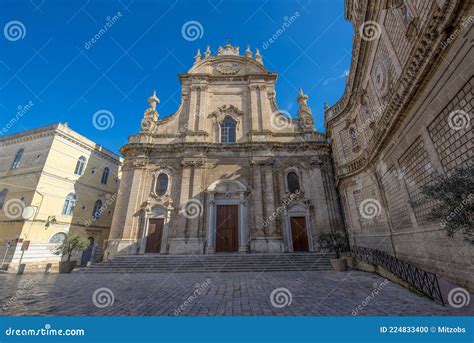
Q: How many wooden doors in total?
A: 3